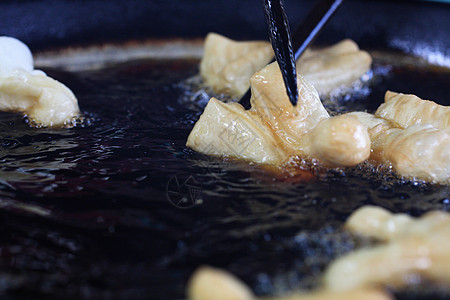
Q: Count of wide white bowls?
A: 0